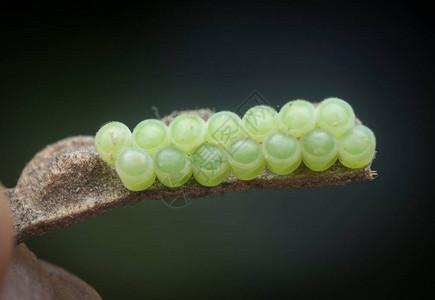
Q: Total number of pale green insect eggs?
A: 14